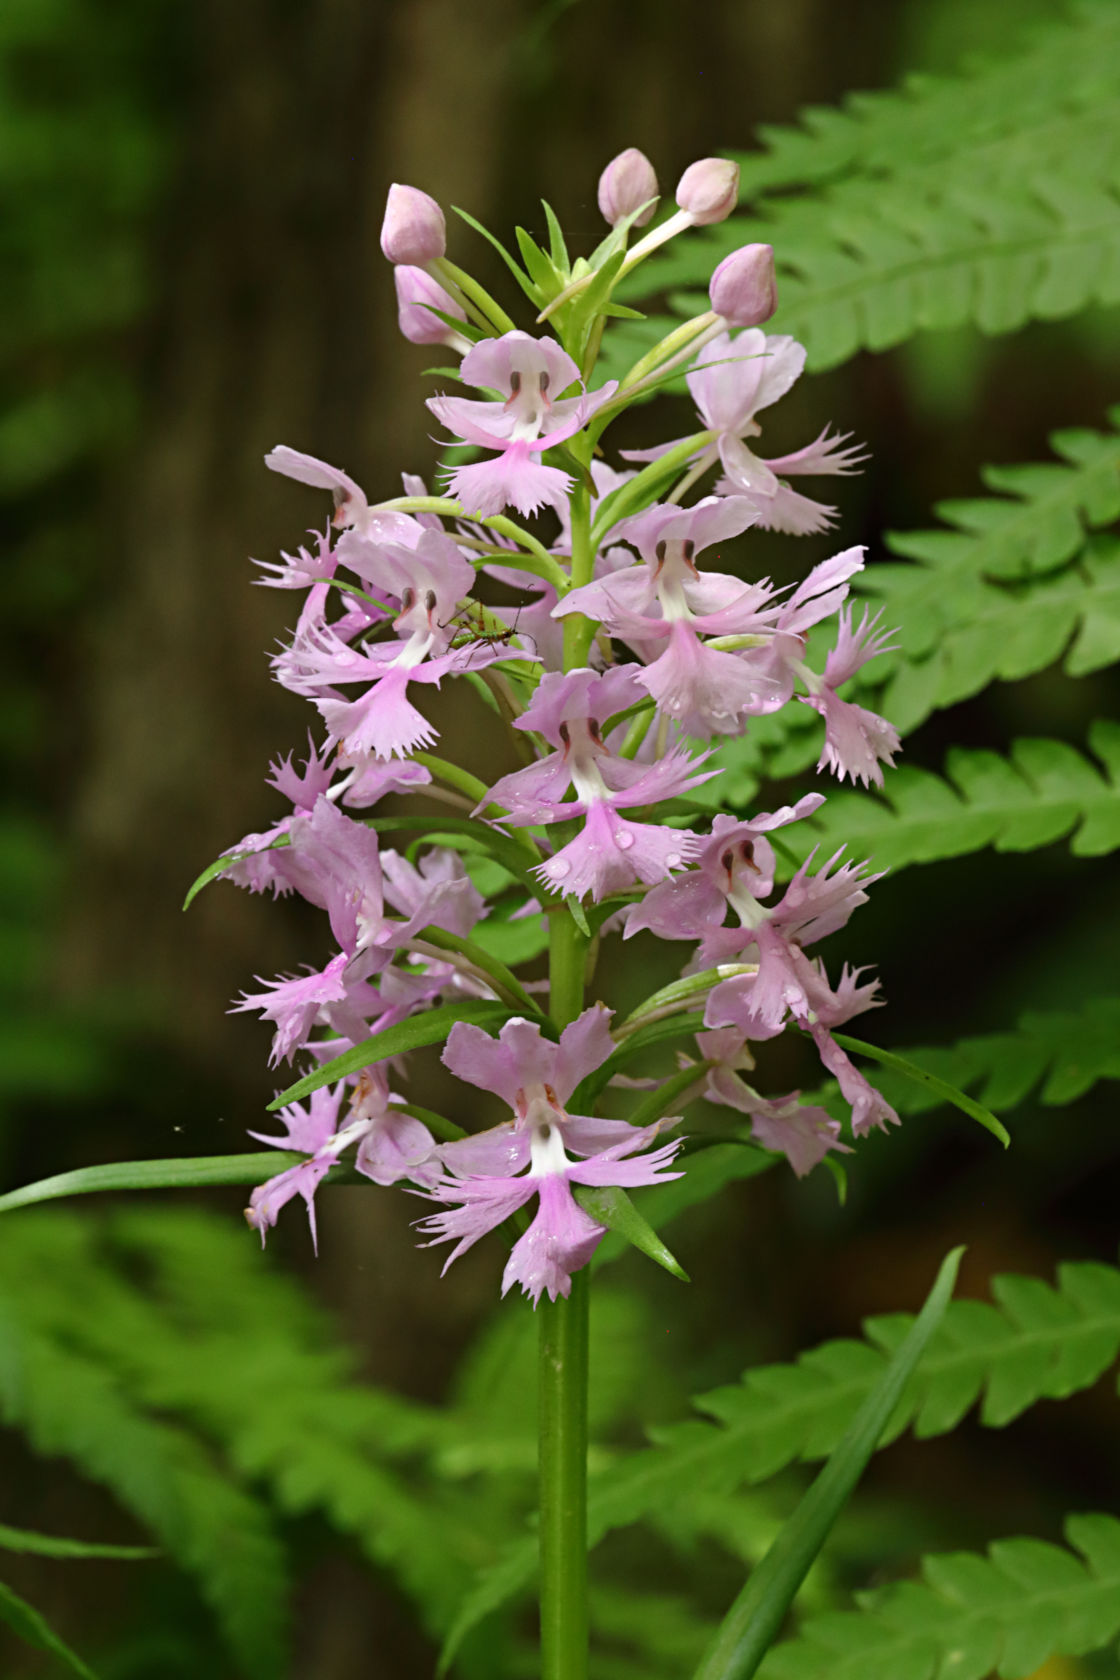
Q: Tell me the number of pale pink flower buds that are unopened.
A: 5